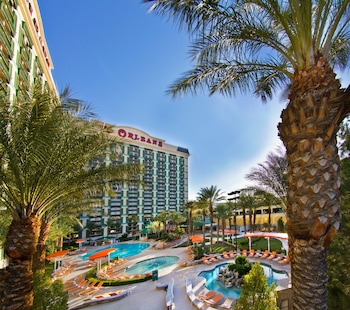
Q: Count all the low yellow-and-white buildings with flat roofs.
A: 1